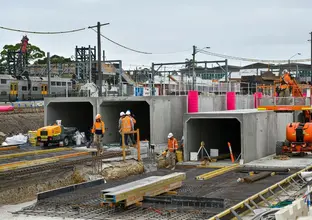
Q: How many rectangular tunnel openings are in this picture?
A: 3